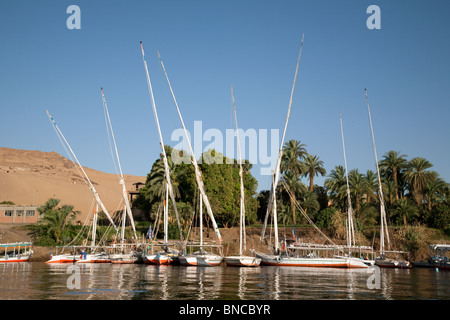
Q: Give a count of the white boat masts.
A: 8